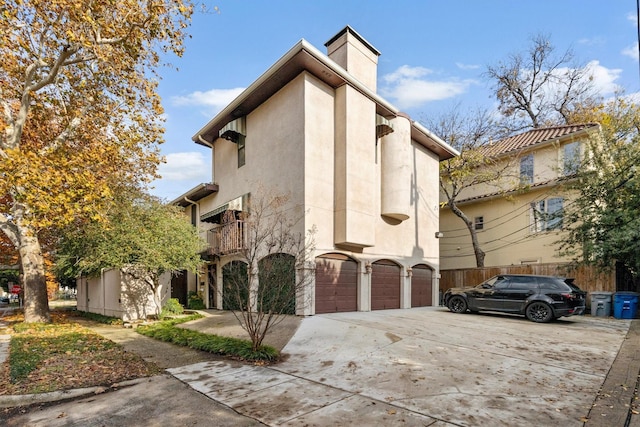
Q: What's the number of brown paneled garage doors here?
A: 3